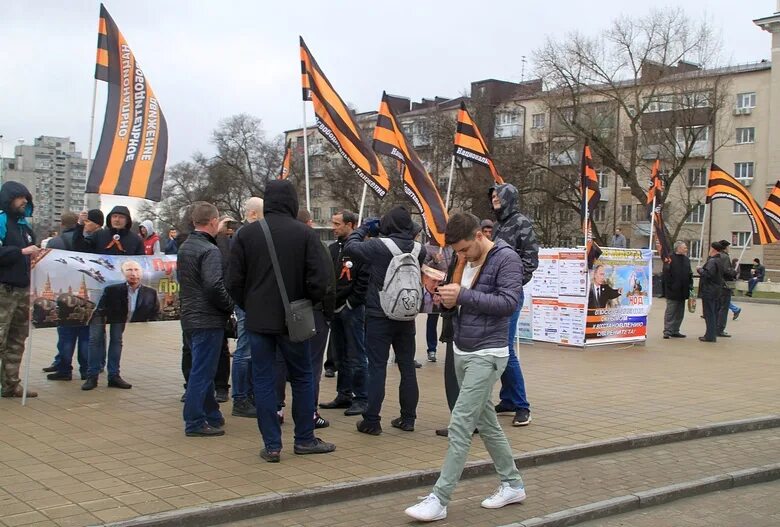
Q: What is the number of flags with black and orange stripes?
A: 9